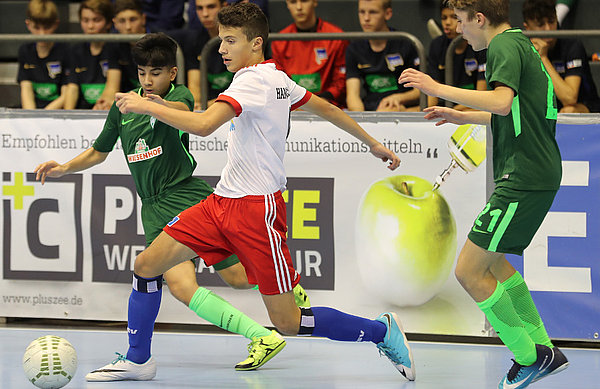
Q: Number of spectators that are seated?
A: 8